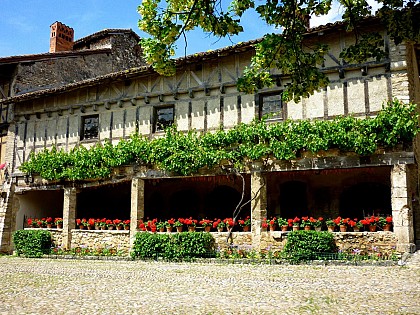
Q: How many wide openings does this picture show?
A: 4